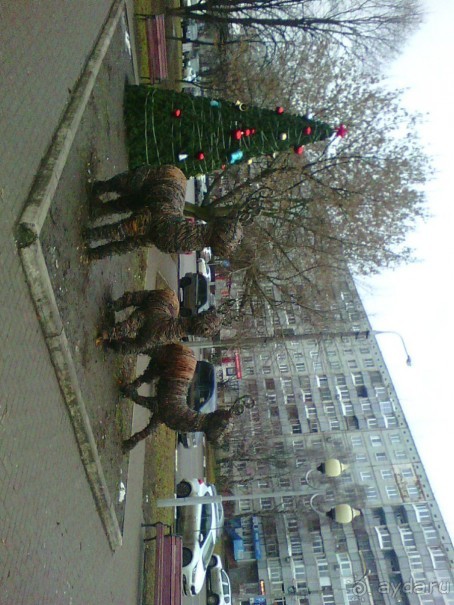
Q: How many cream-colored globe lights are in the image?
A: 2